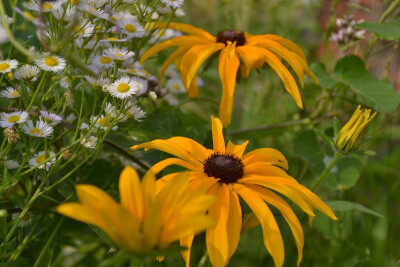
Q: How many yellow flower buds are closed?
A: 1